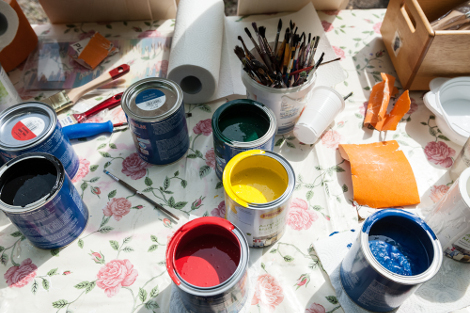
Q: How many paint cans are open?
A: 5